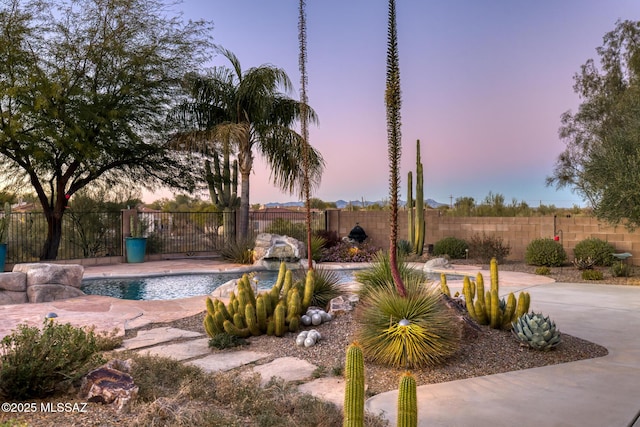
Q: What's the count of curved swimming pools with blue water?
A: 1